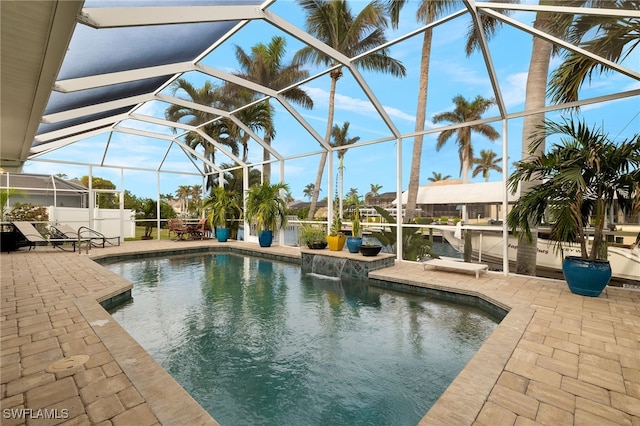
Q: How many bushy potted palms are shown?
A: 3